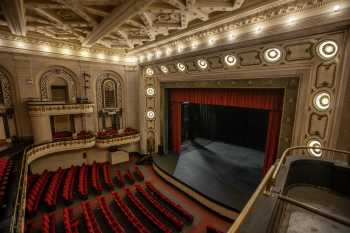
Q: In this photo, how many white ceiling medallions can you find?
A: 11